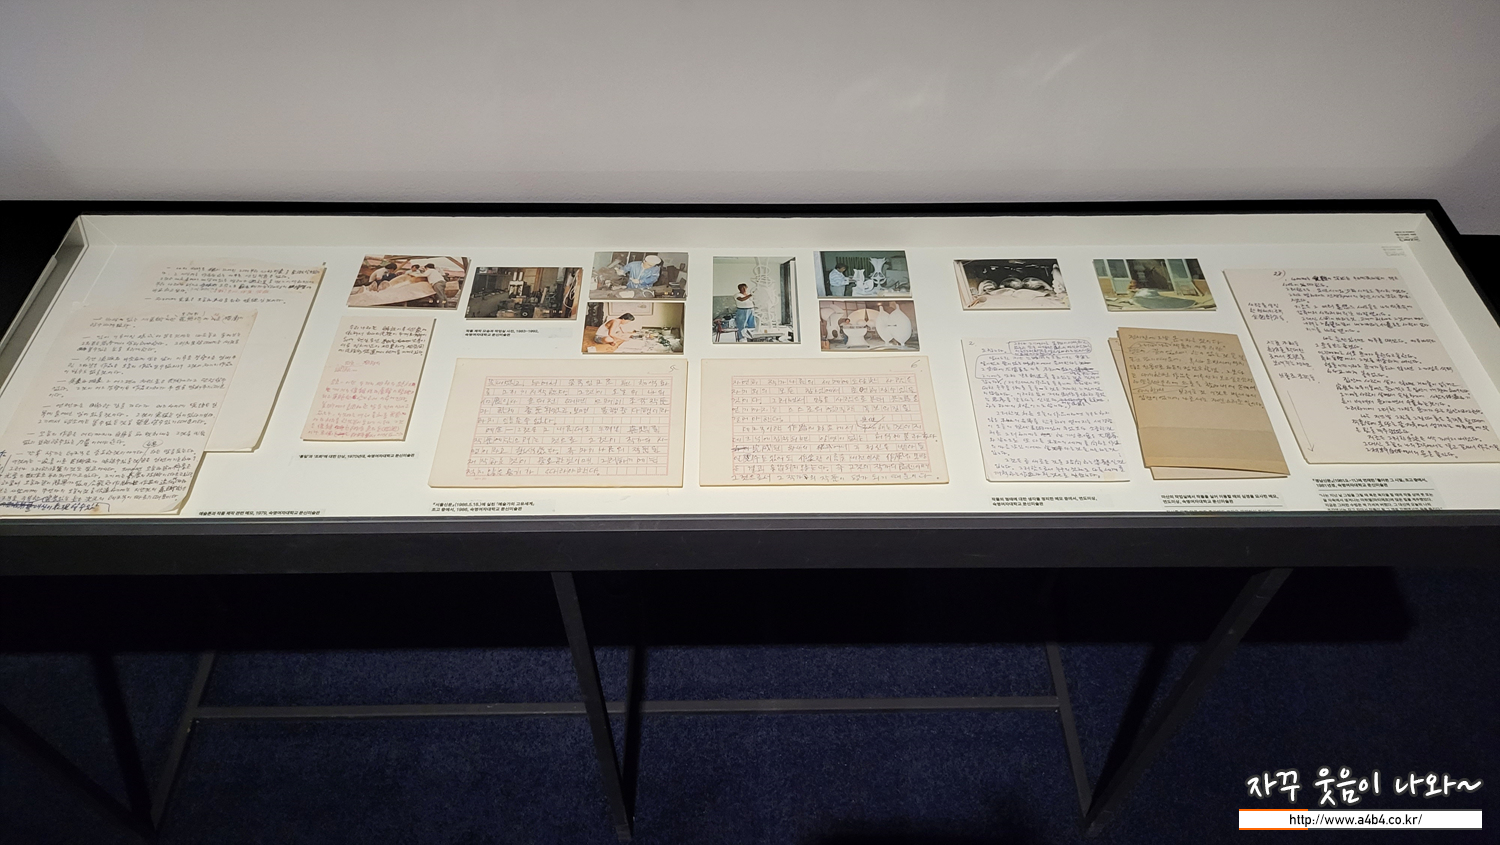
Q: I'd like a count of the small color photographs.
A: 9